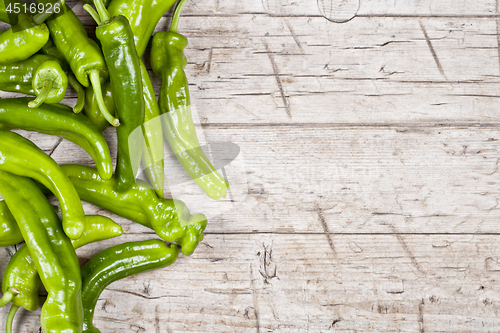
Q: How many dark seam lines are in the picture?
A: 3